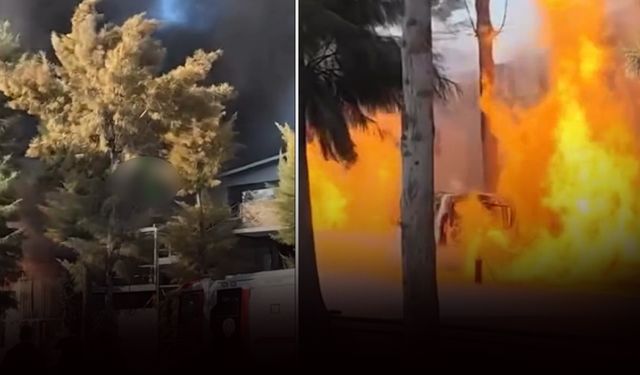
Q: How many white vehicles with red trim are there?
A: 1